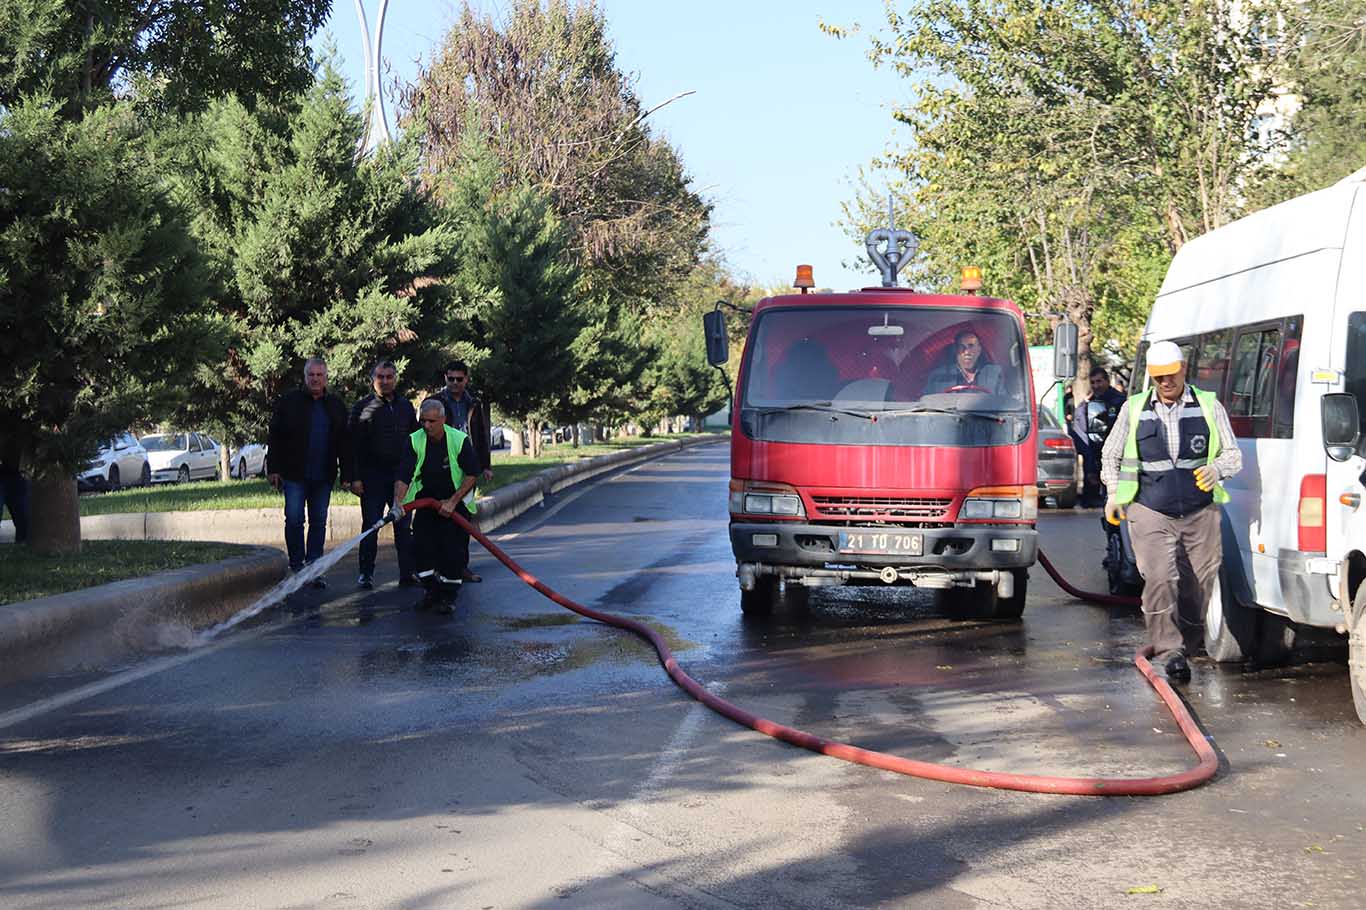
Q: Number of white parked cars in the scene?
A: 3